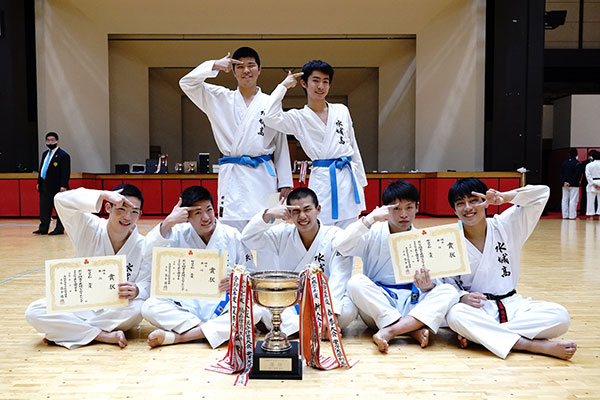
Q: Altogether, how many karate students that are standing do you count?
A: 2